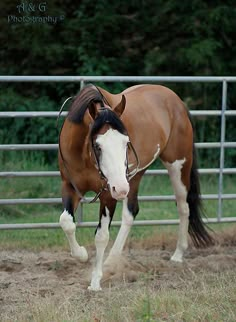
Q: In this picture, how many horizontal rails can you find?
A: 6